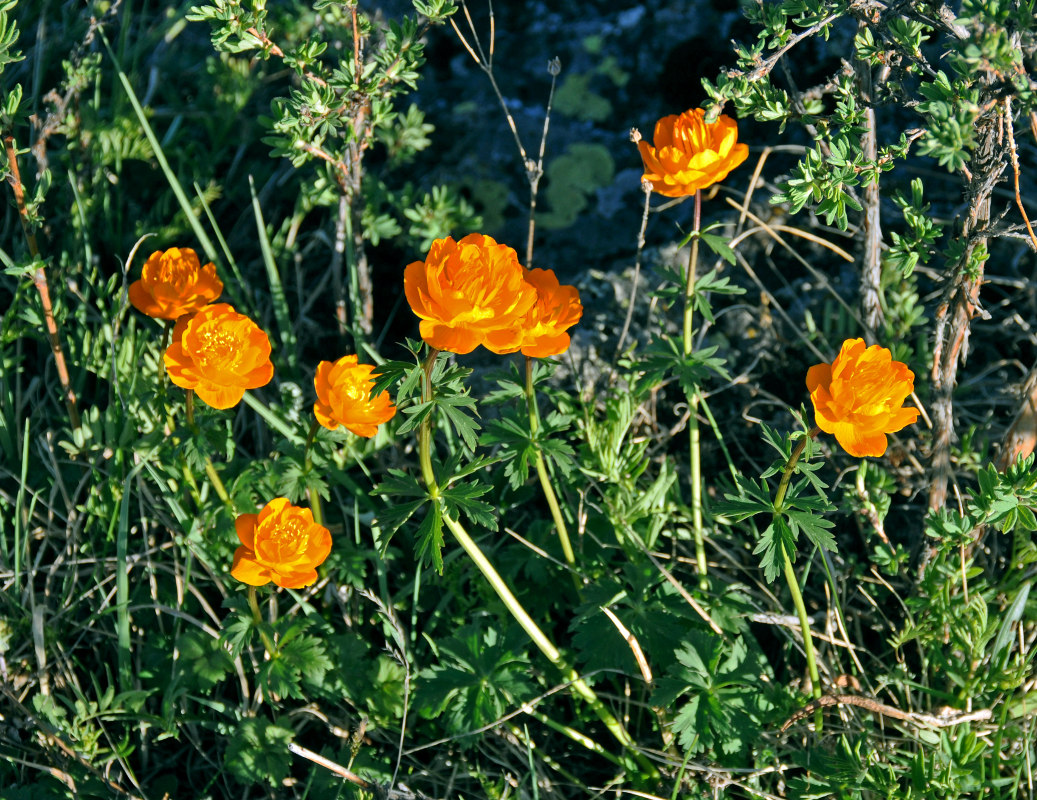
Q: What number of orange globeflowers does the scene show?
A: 8